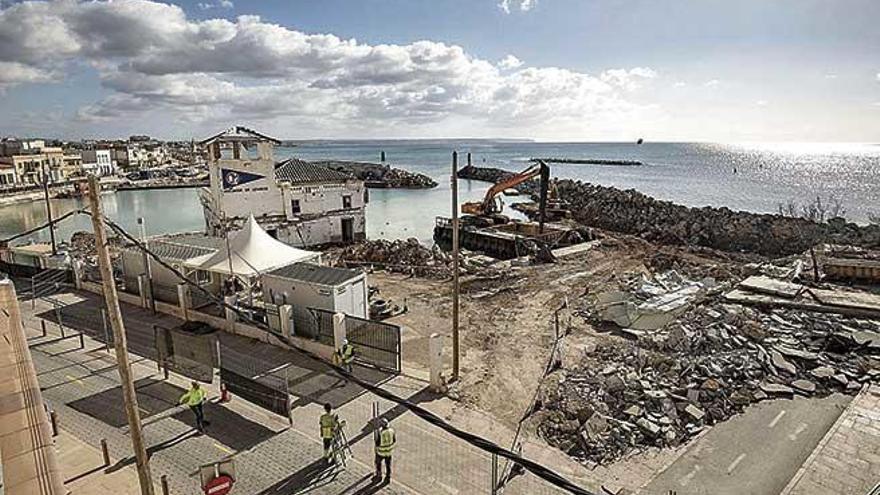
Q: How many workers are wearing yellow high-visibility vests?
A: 4